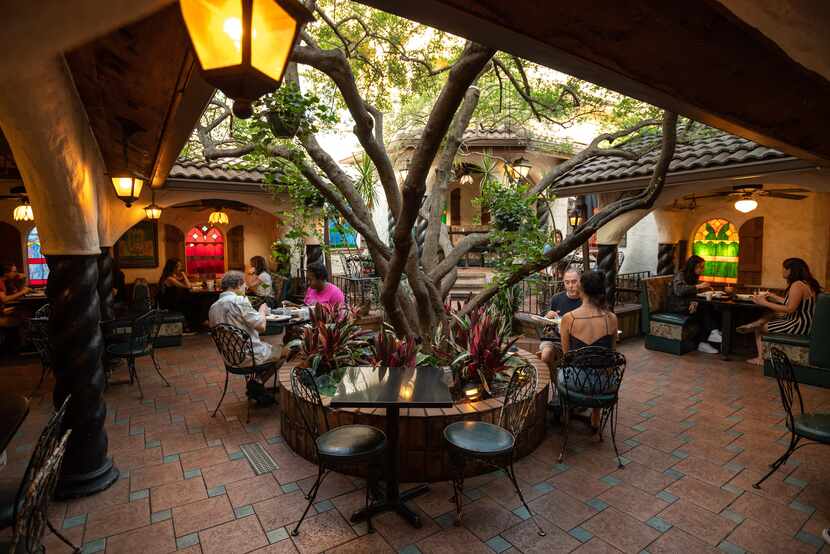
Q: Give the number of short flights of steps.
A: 1